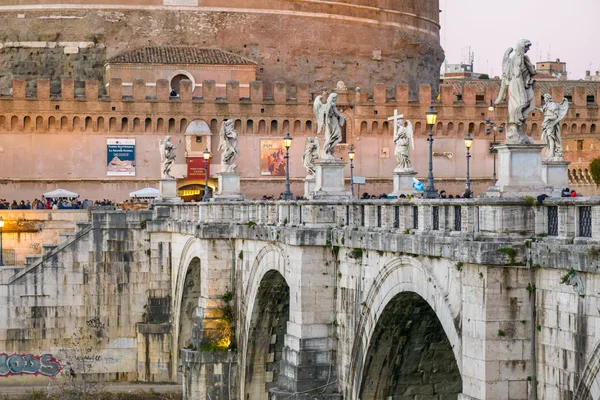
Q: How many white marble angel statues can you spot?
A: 7